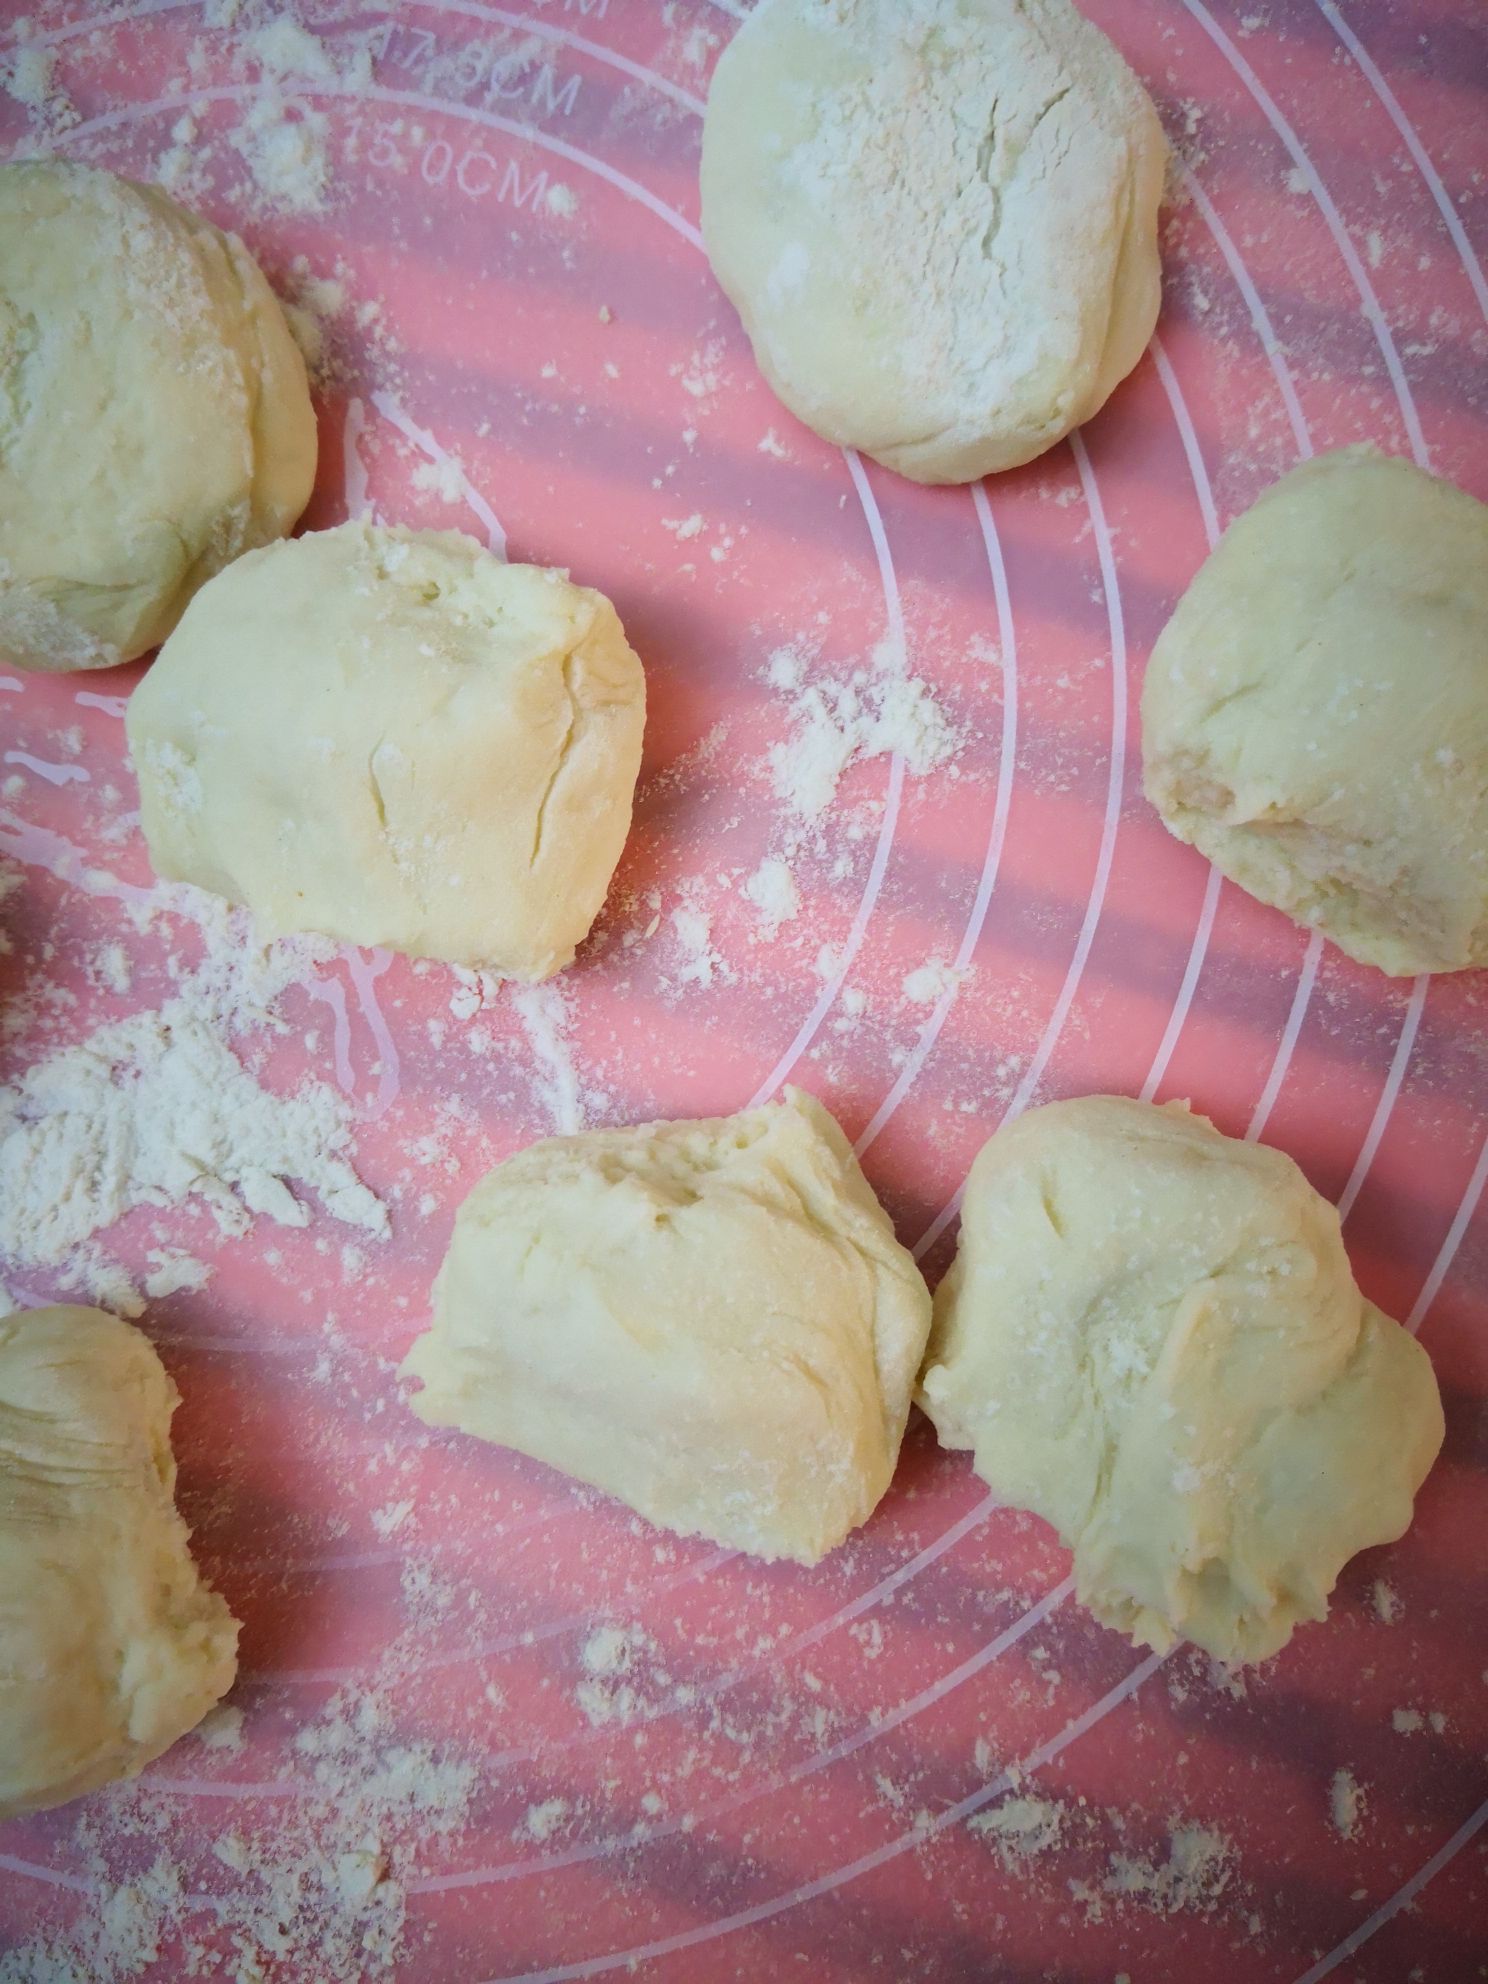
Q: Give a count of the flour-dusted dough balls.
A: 7